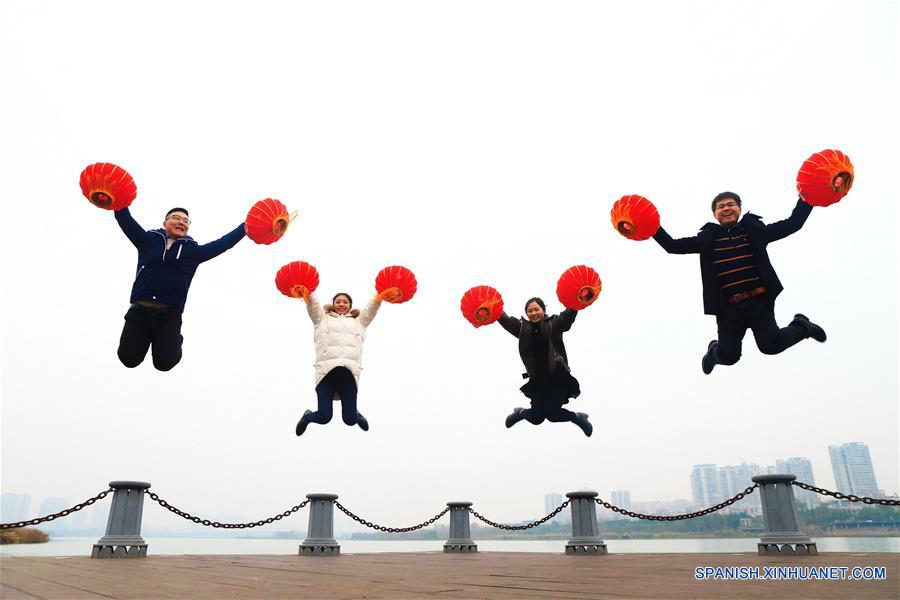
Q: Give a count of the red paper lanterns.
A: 8